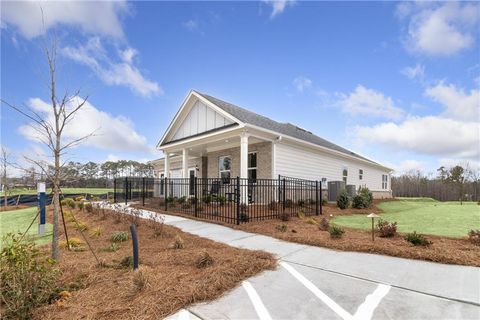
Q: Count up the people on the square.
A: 0